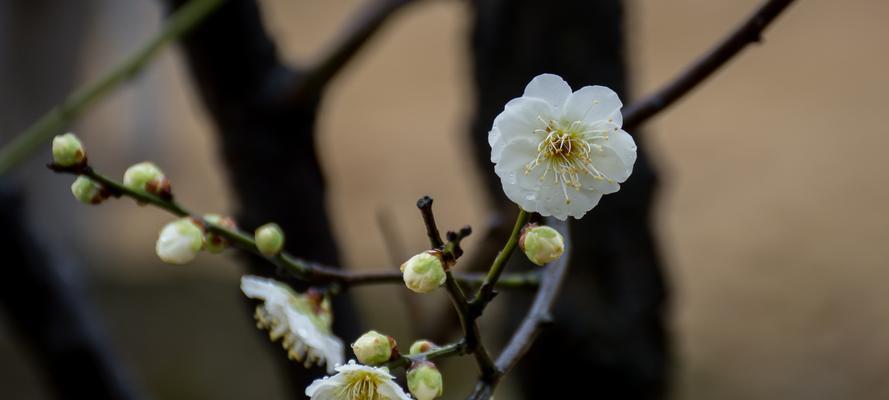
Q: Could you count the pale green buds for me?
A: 11